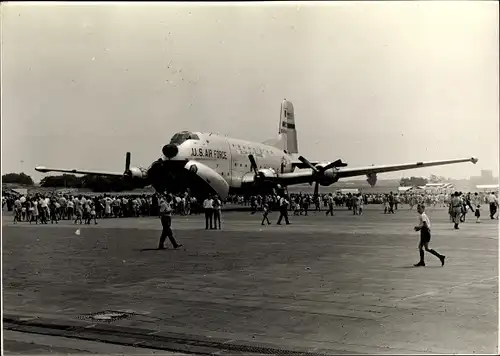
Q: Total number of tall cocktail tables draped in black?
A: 0